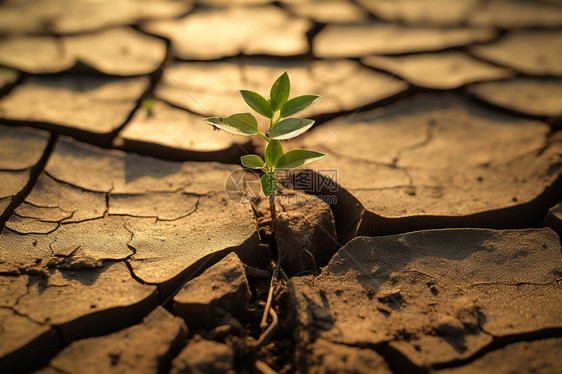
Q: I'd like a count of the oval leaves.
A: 9